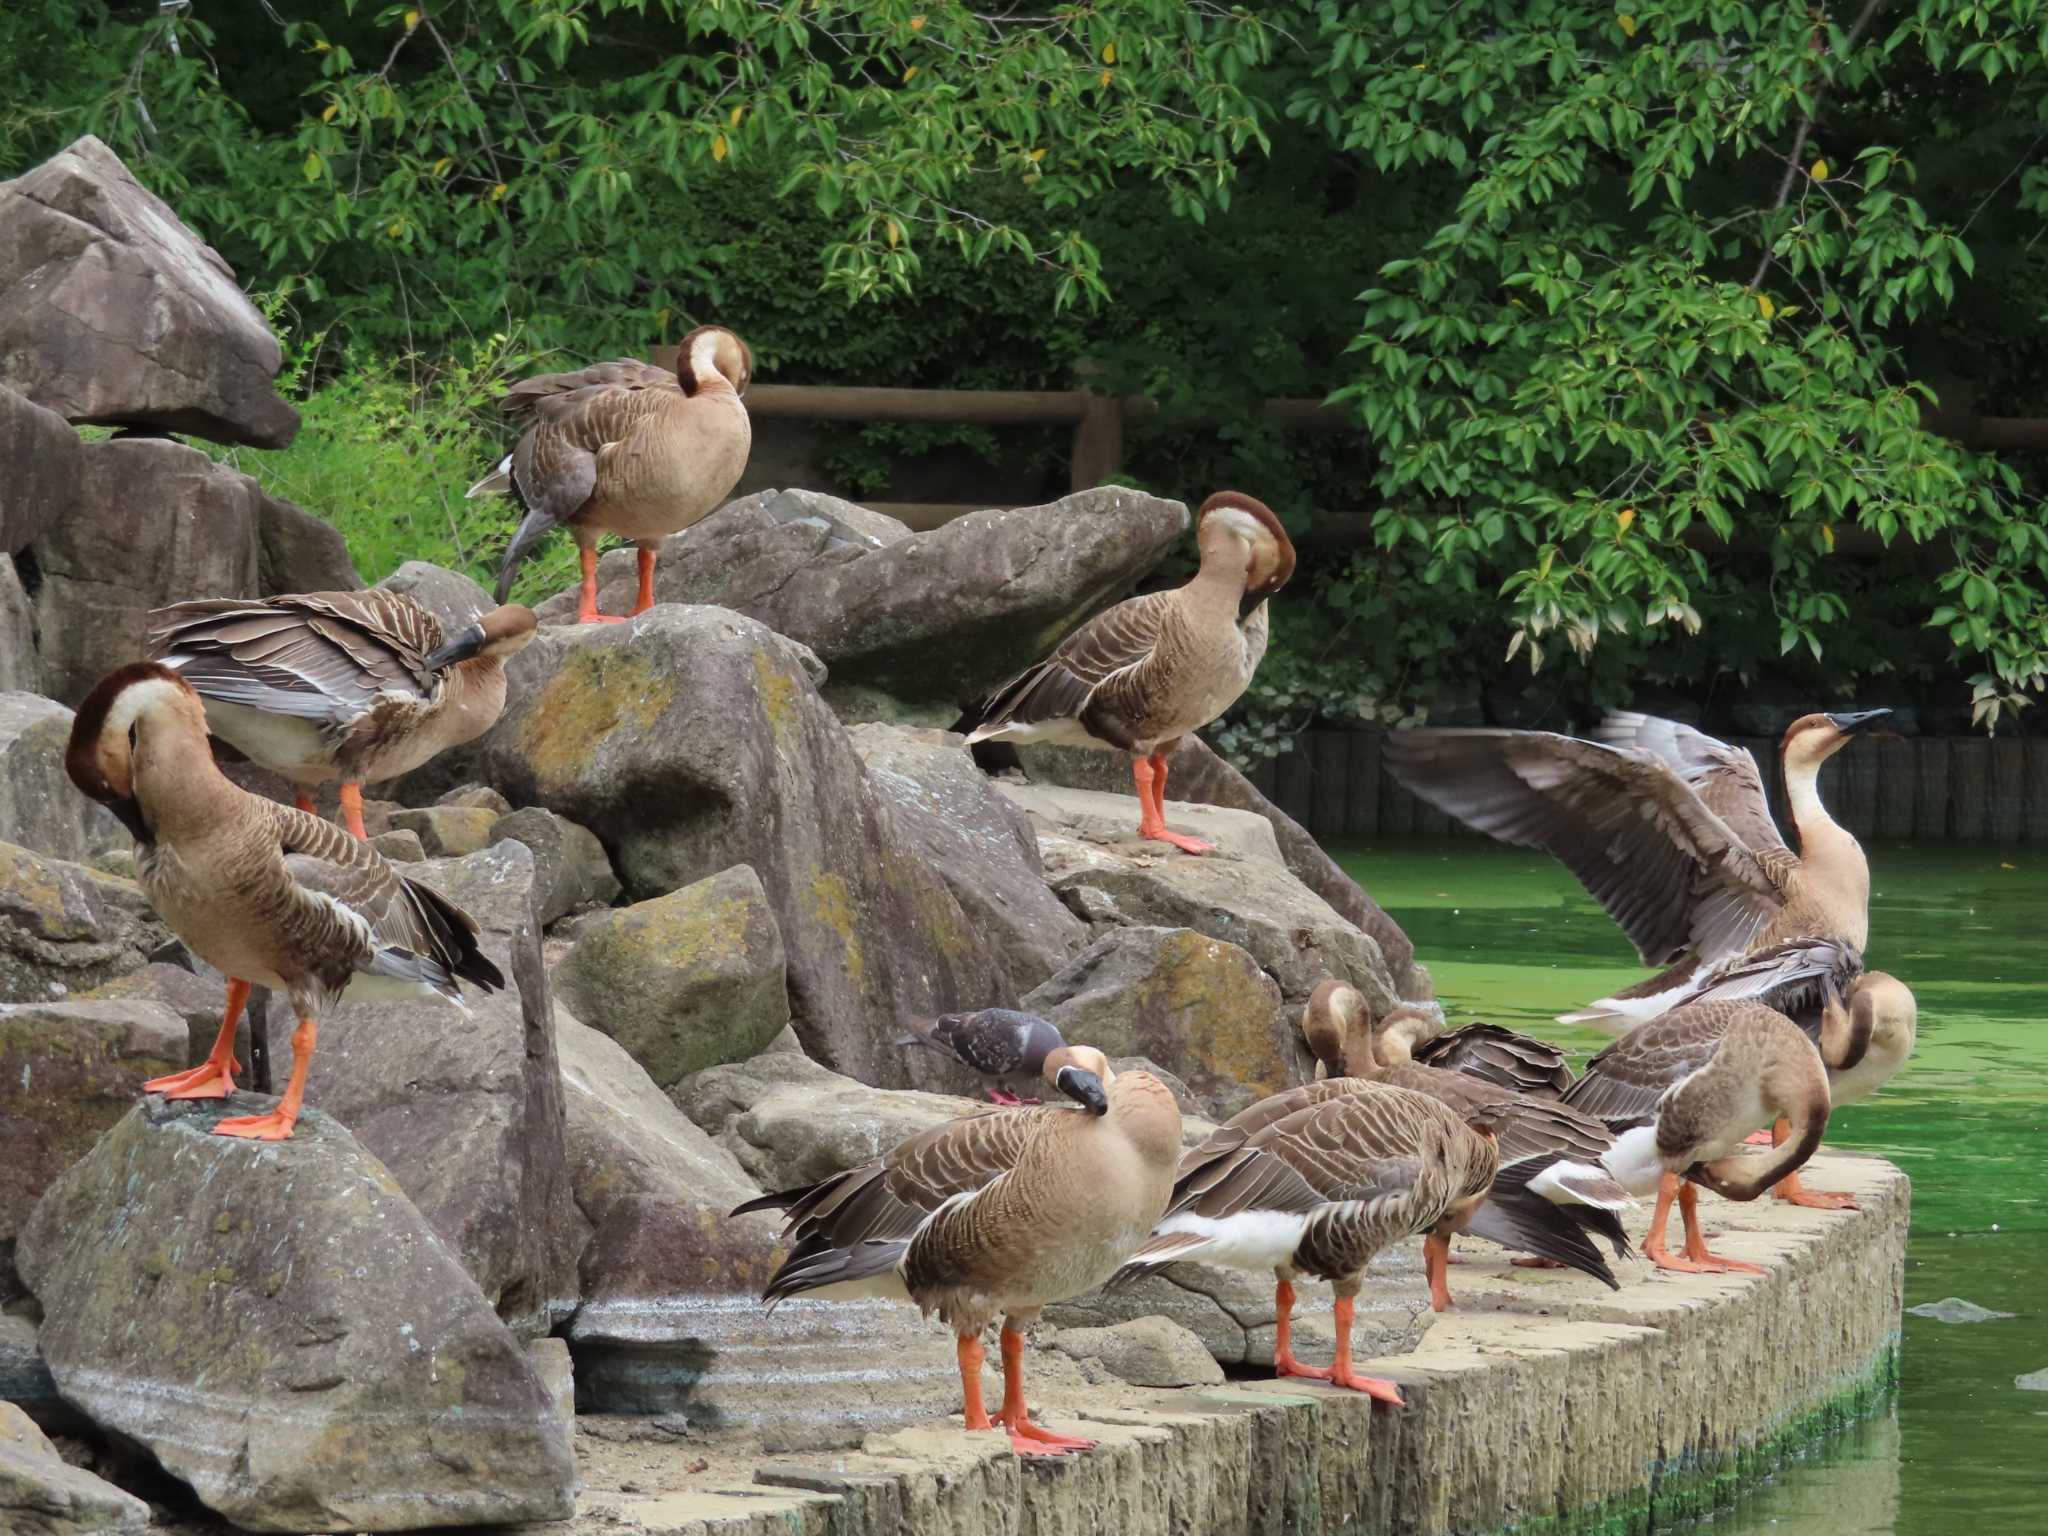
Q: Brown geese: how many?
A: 11